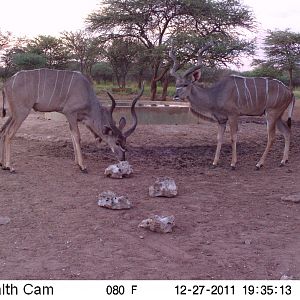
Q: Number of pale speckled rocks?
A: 4